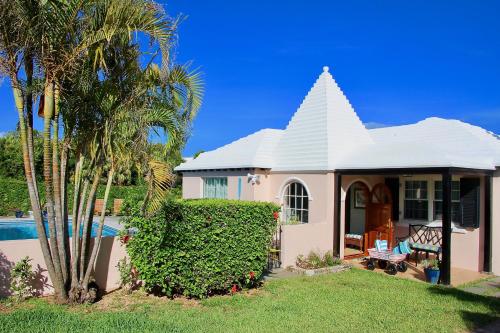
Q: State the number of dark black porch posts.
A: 3